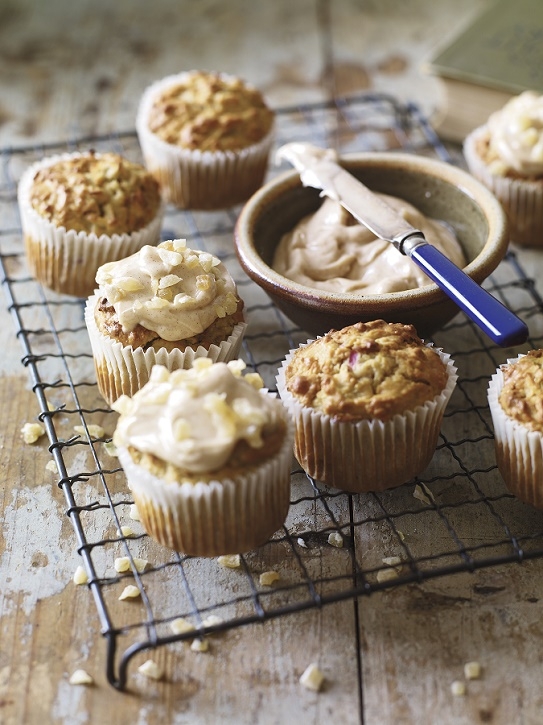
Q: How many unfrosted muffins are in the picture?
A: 4